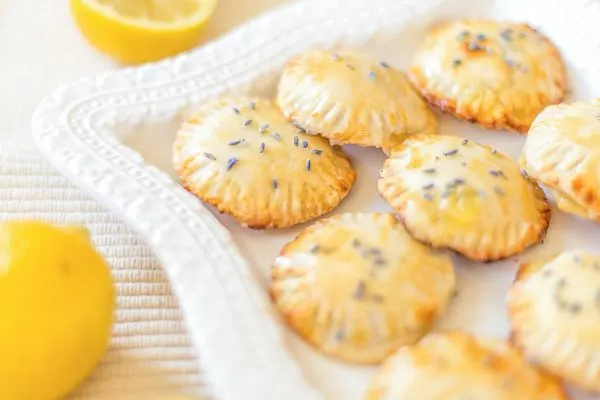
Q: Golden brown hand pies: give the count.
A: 8